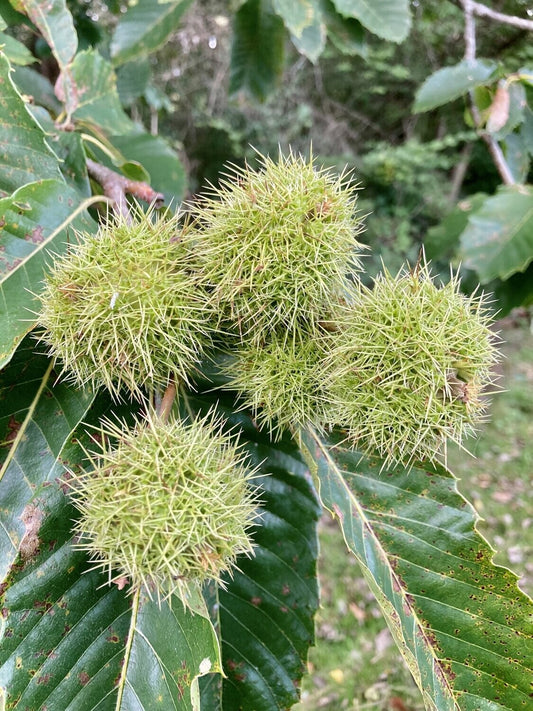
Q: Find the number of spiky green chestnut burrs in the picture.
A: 5